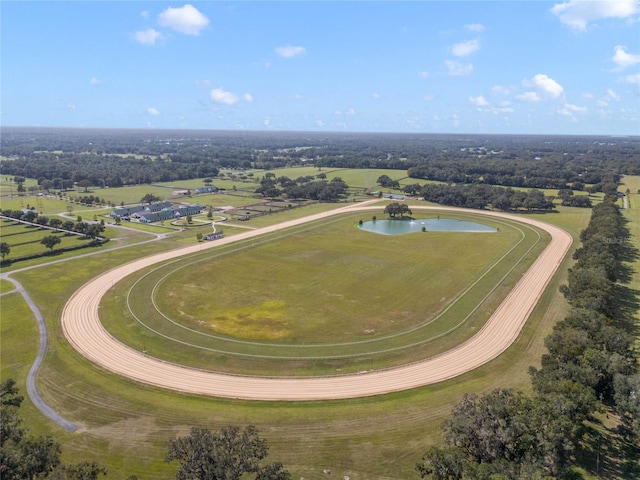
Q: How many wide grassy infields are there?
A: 1